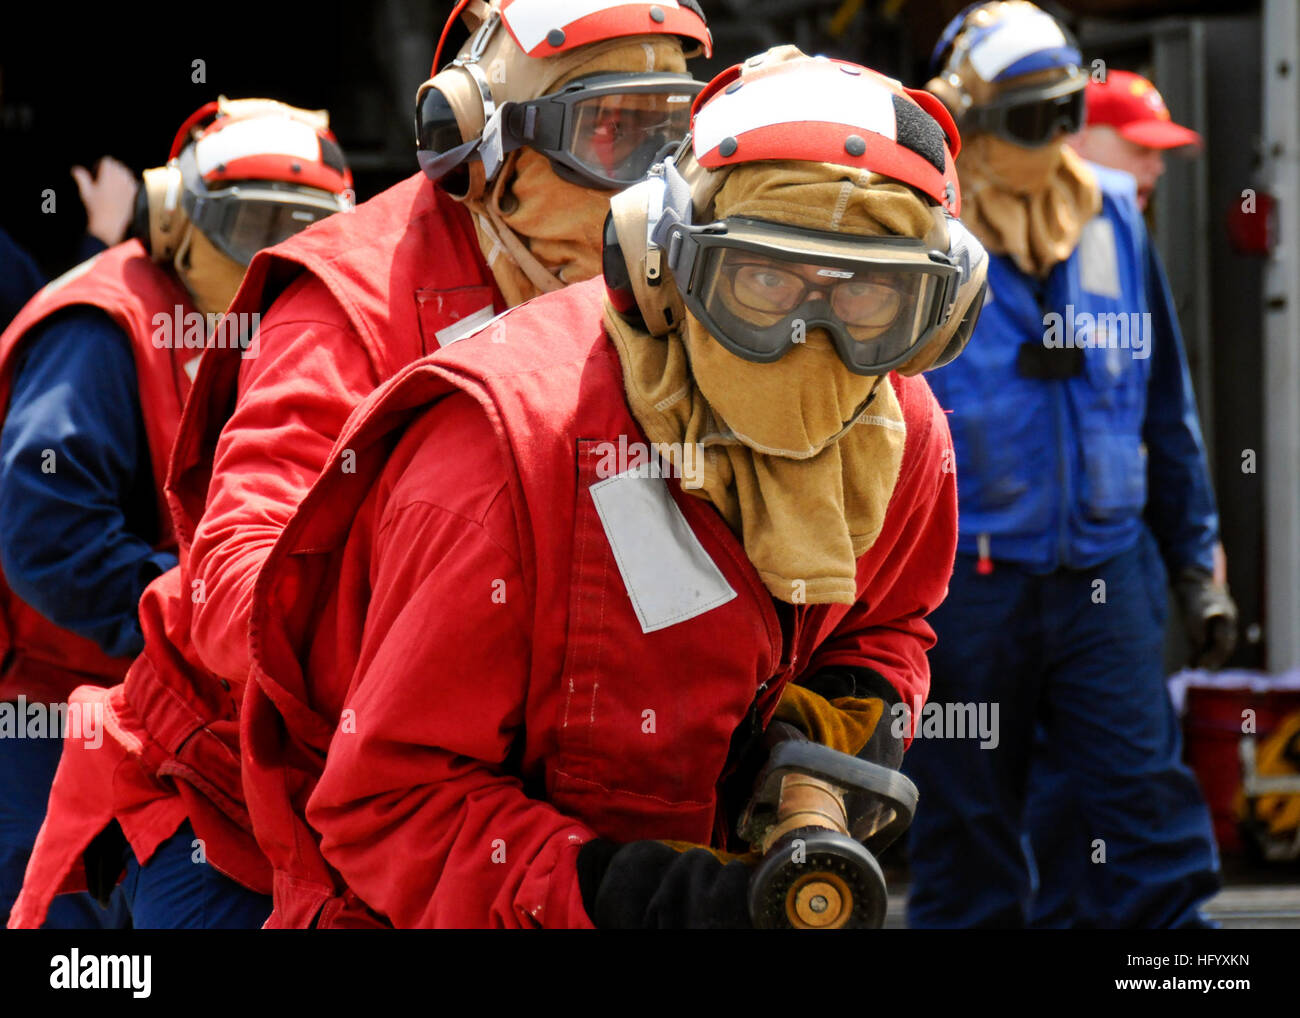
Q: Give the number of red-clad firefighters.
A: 3